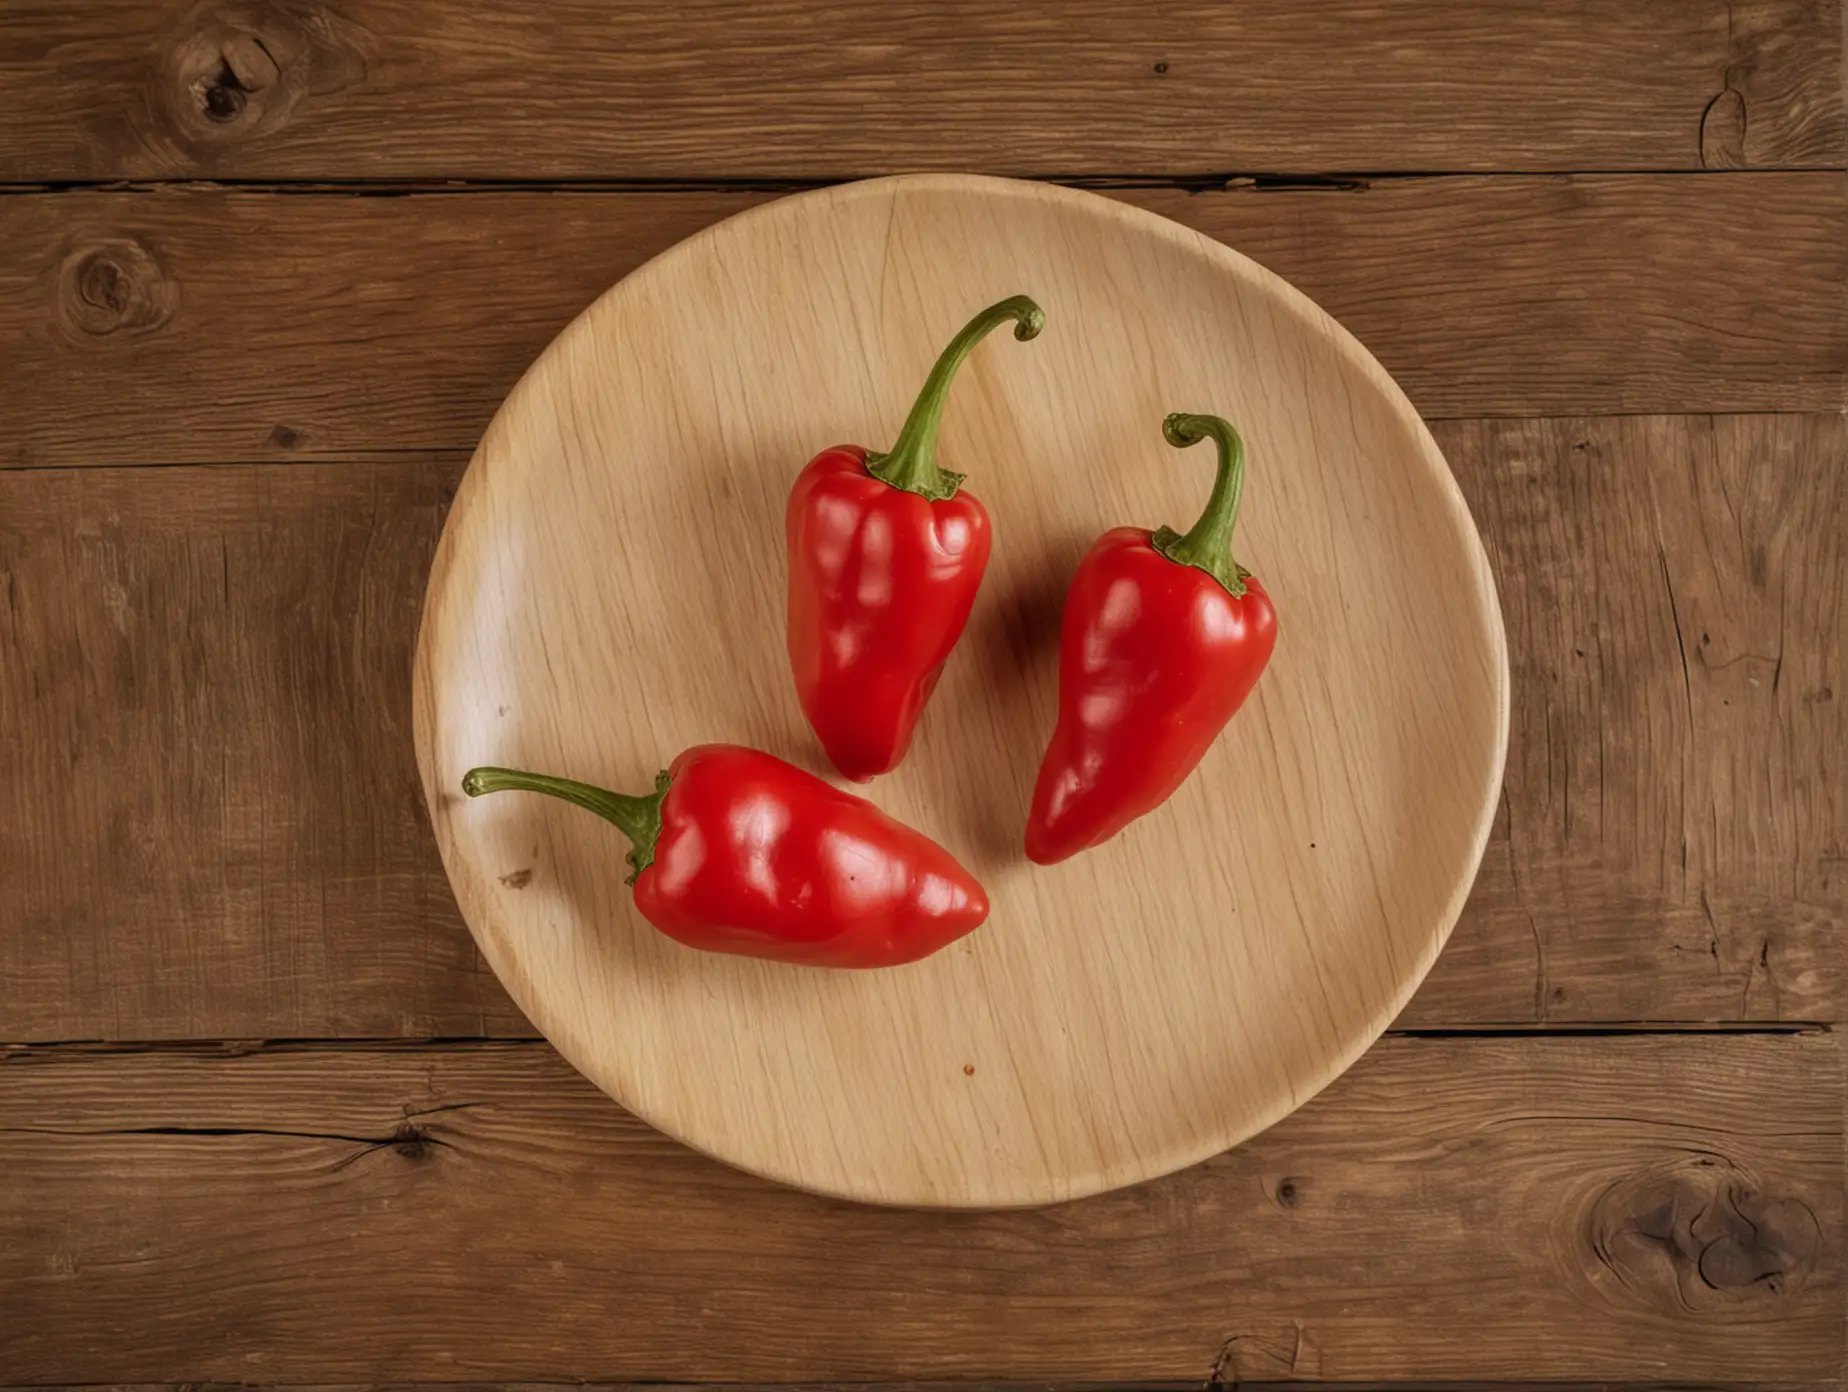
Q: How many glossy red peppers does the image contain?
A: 3